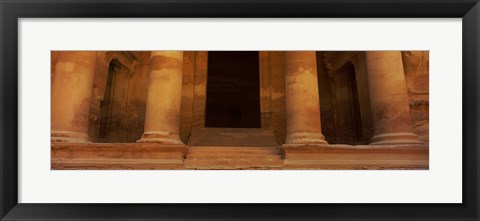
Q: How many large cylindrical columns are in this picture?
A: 4